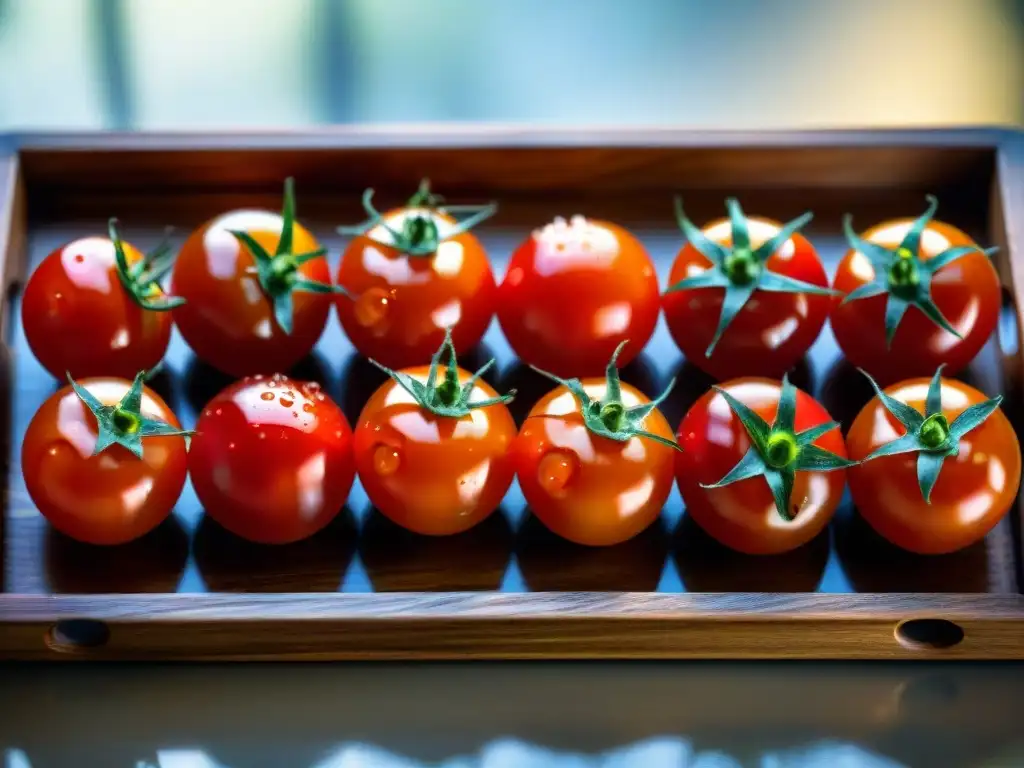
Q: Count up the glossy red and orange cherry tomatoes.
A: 12